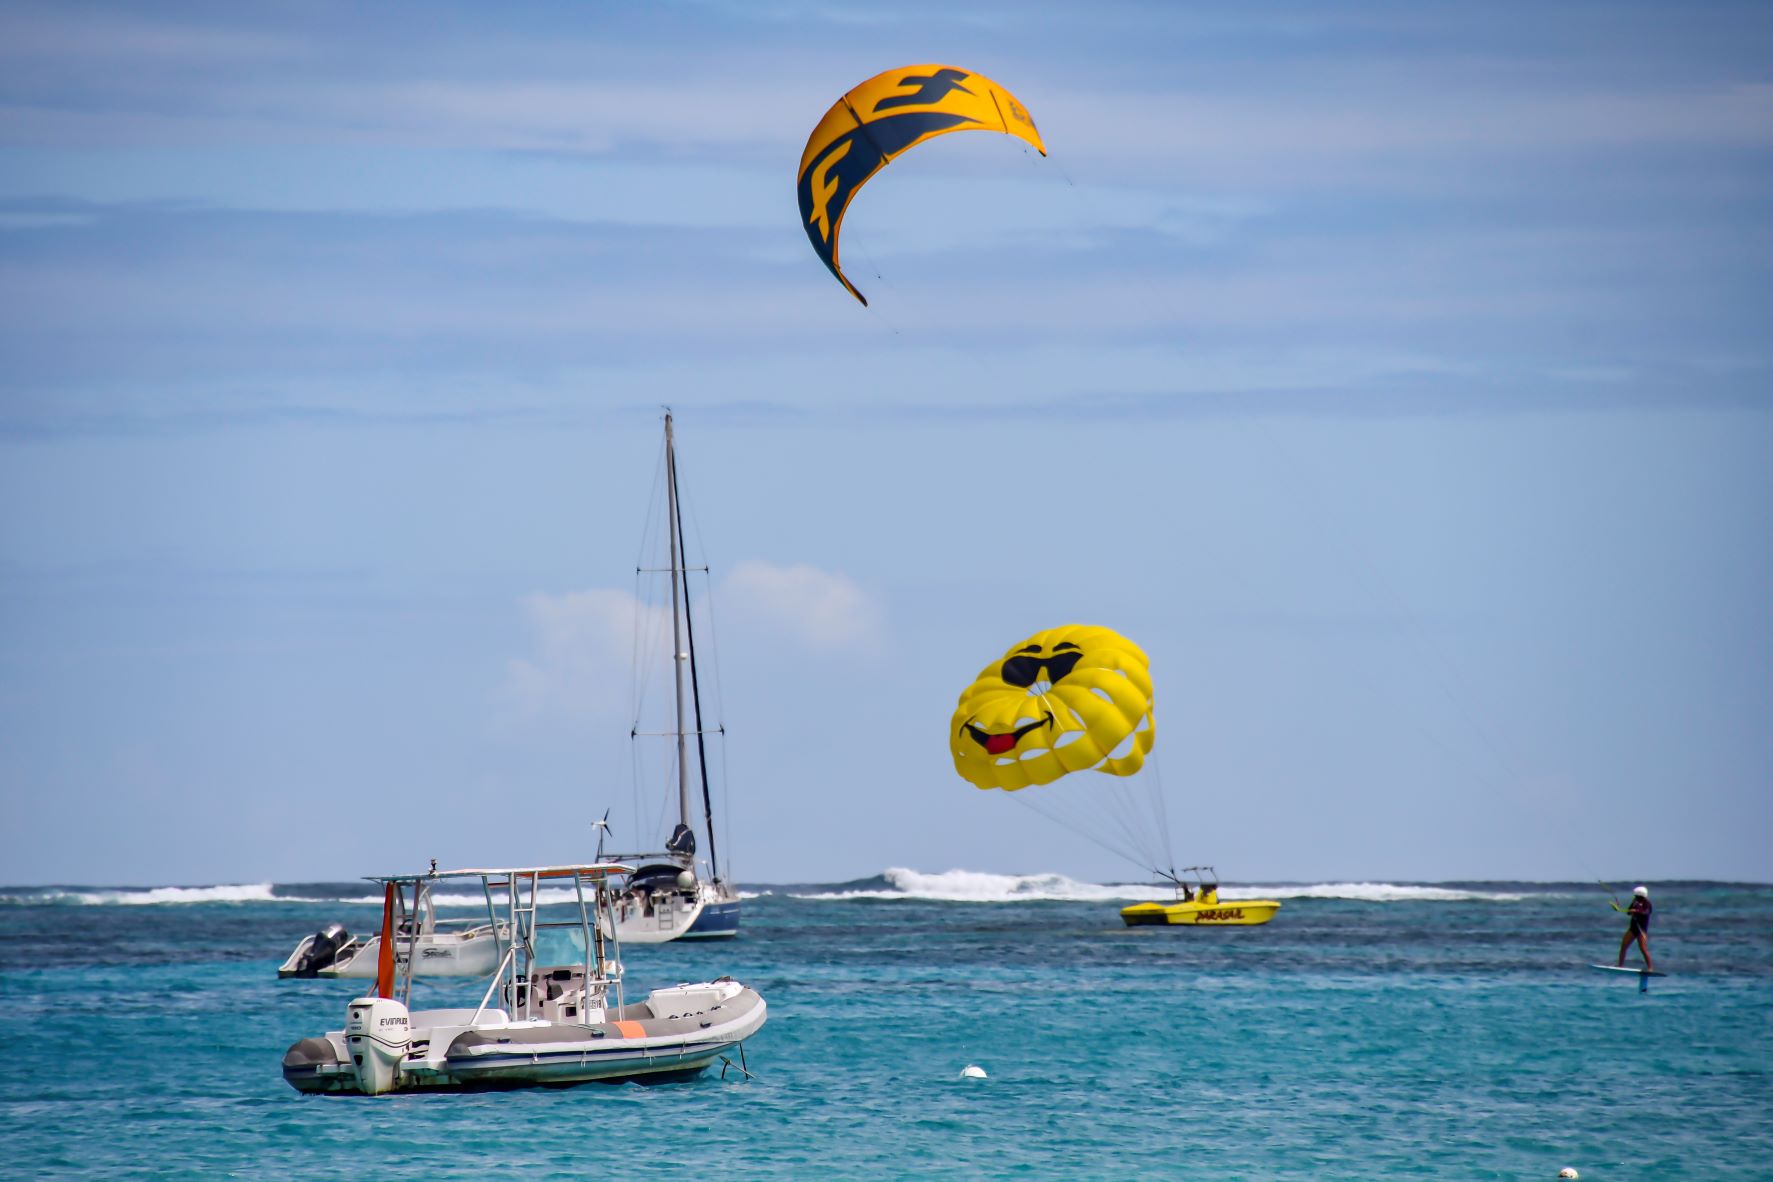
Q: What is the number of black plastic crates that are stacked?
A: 0